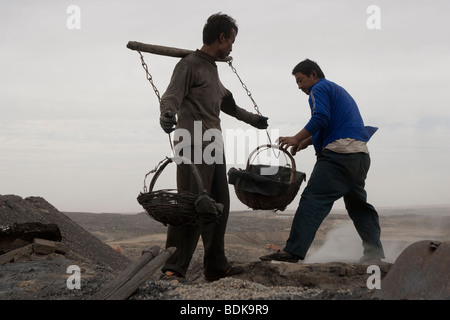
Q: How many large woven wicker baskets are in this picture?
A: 2